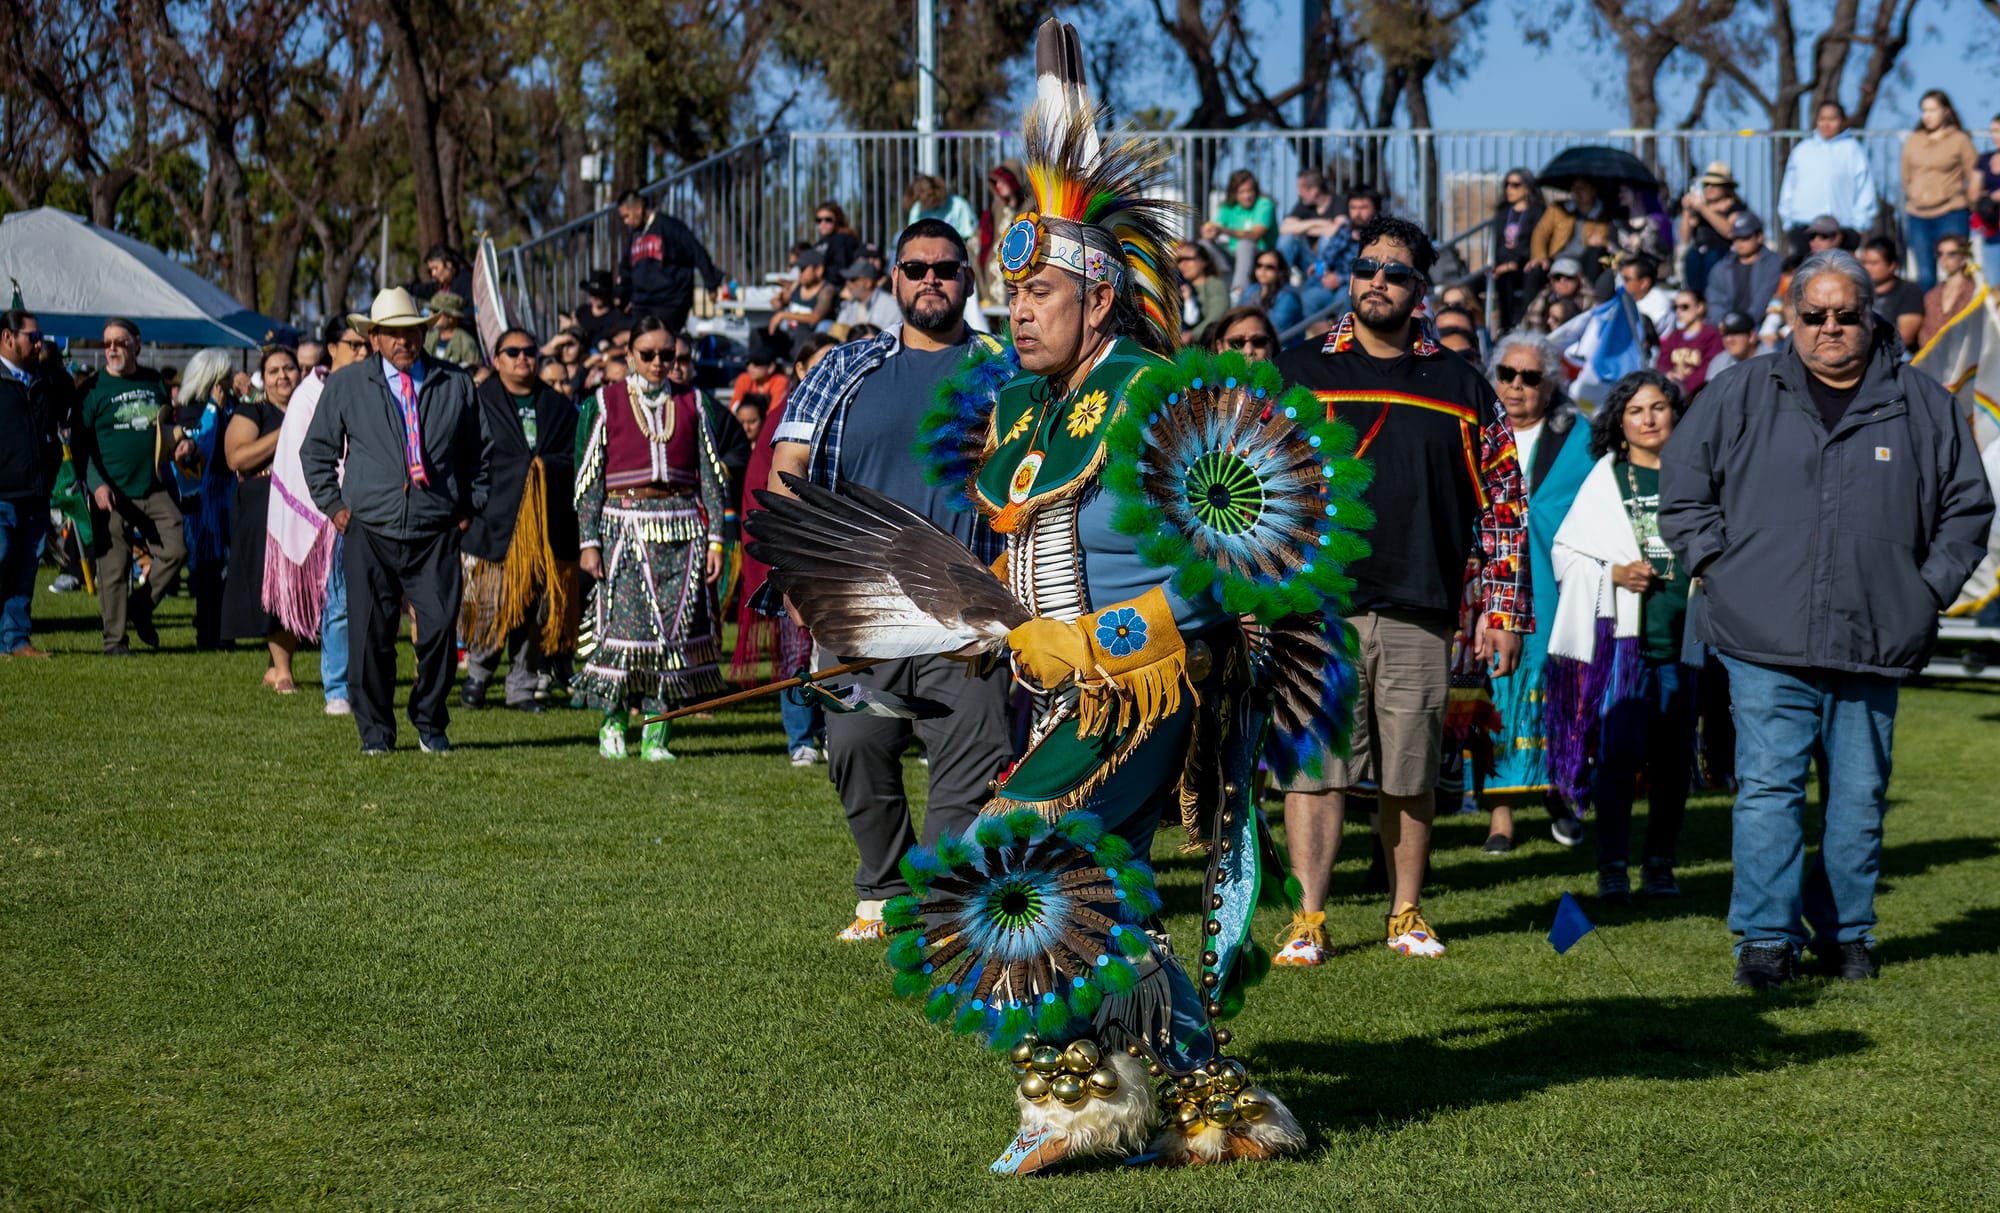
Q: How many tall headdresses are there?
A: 1